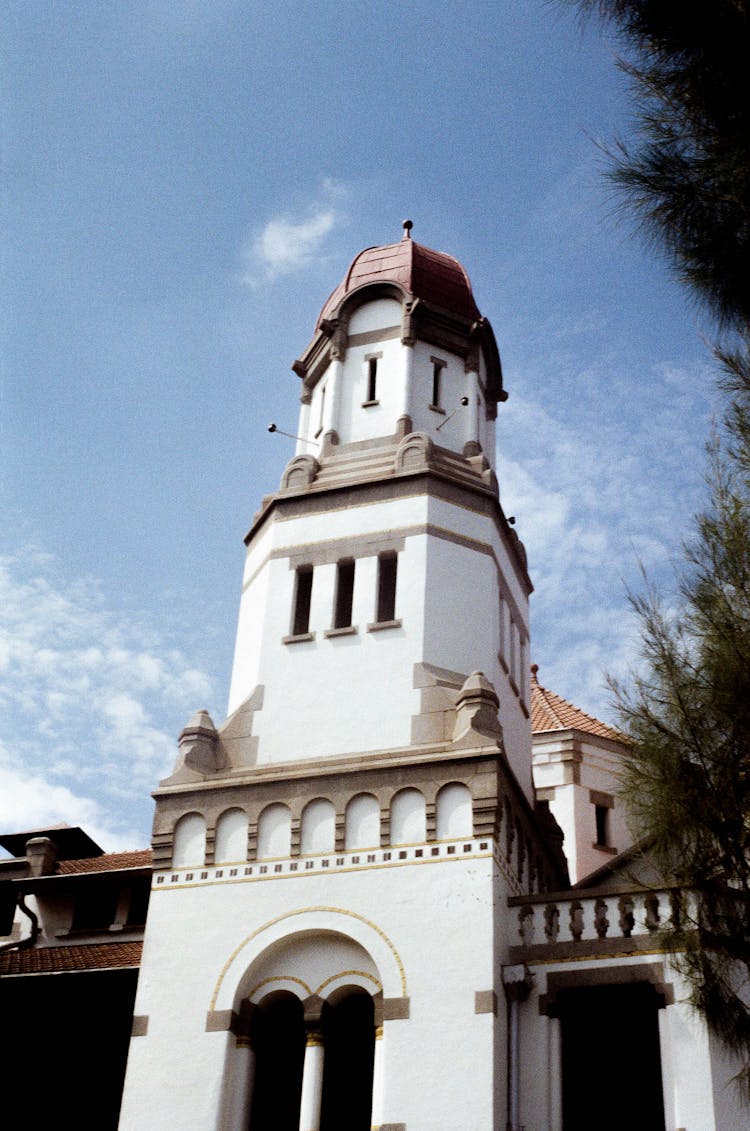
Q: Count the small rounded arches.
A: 7